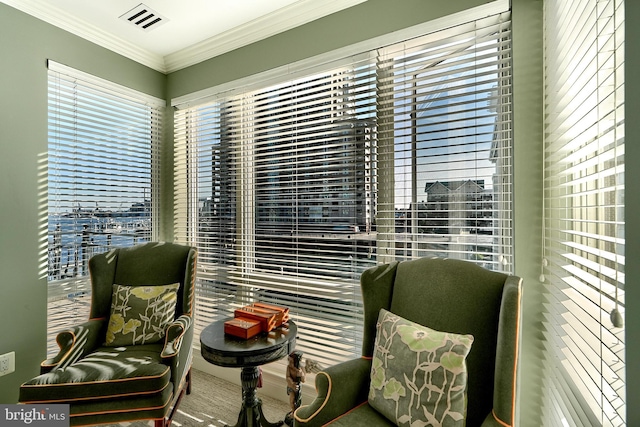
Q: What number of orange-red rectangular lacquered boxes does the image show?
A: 2